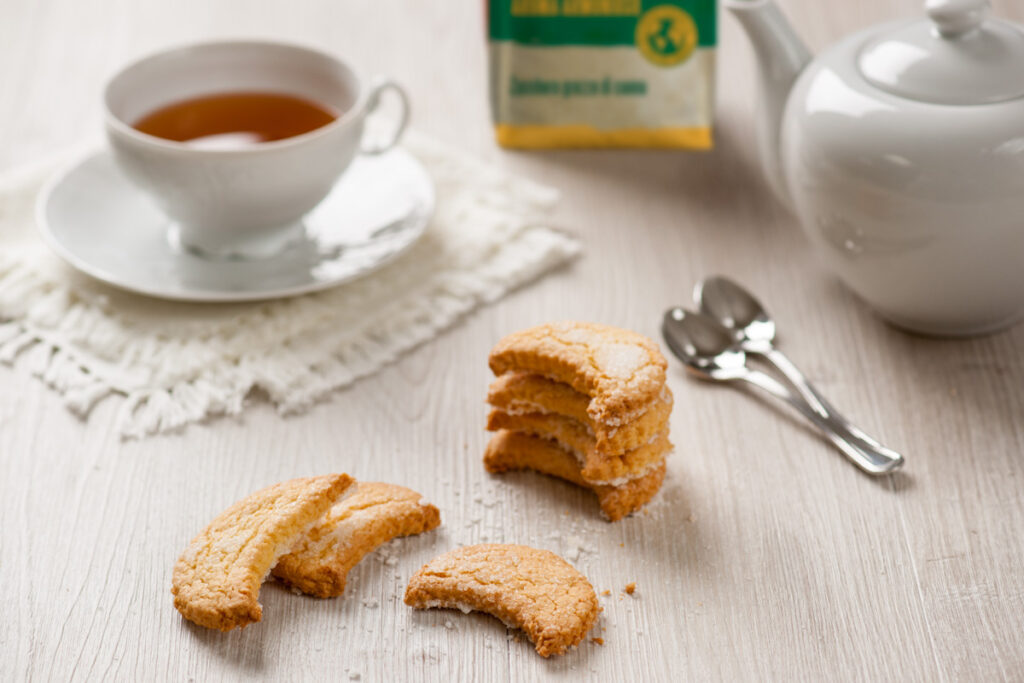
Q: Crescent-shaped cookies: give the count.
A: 7